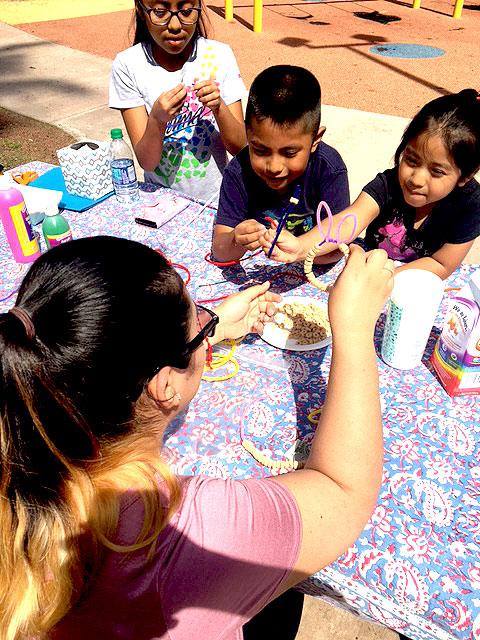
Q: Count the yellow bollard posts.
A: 4